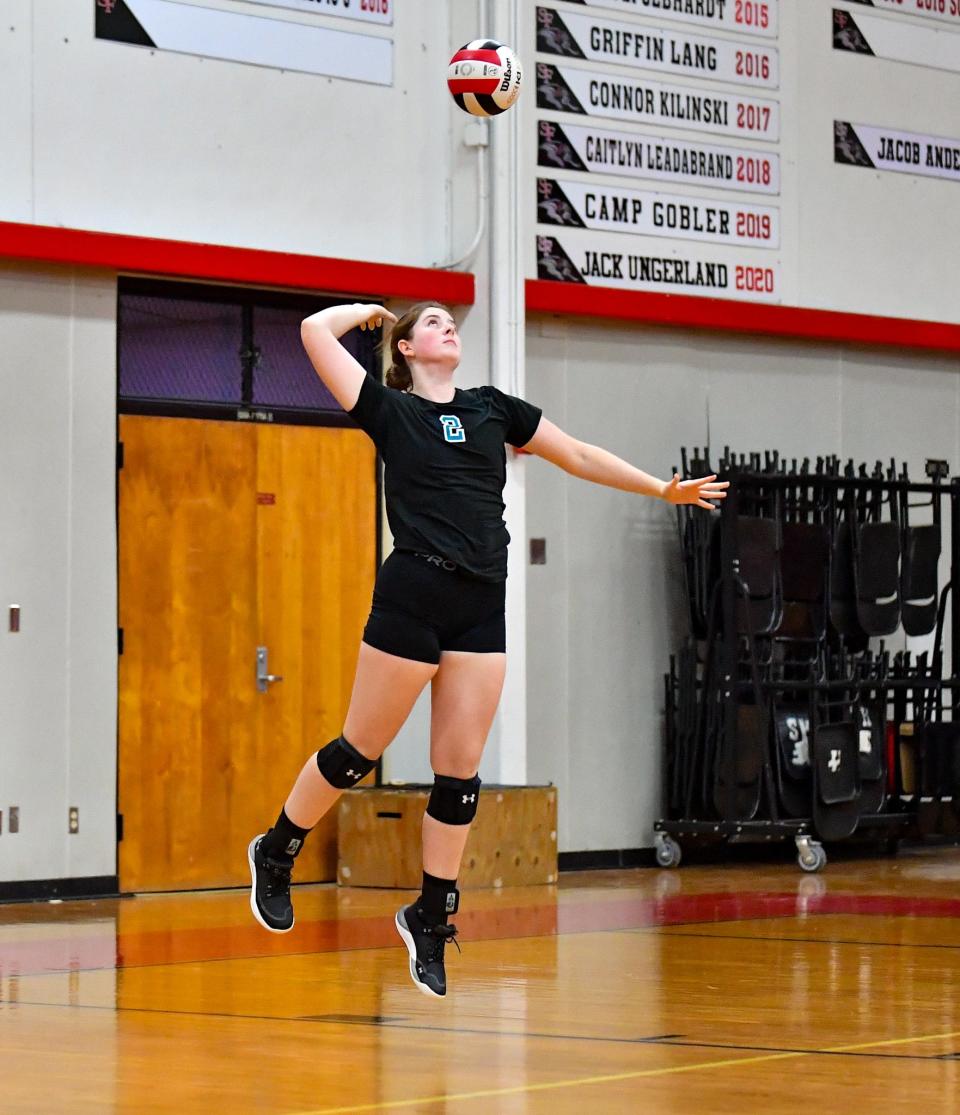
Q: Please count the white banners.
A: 11